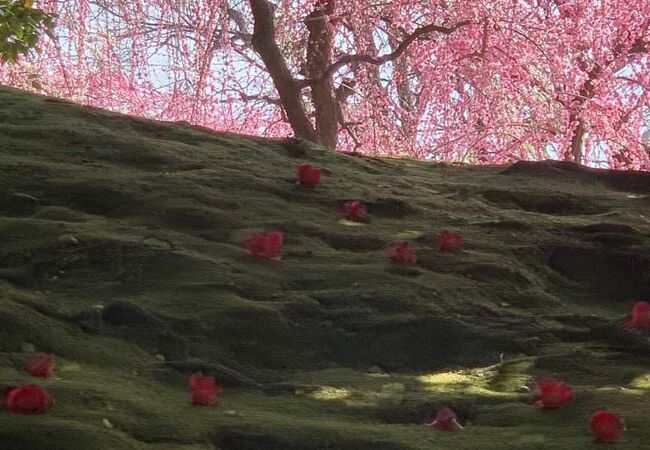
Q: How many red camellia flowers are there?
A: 12